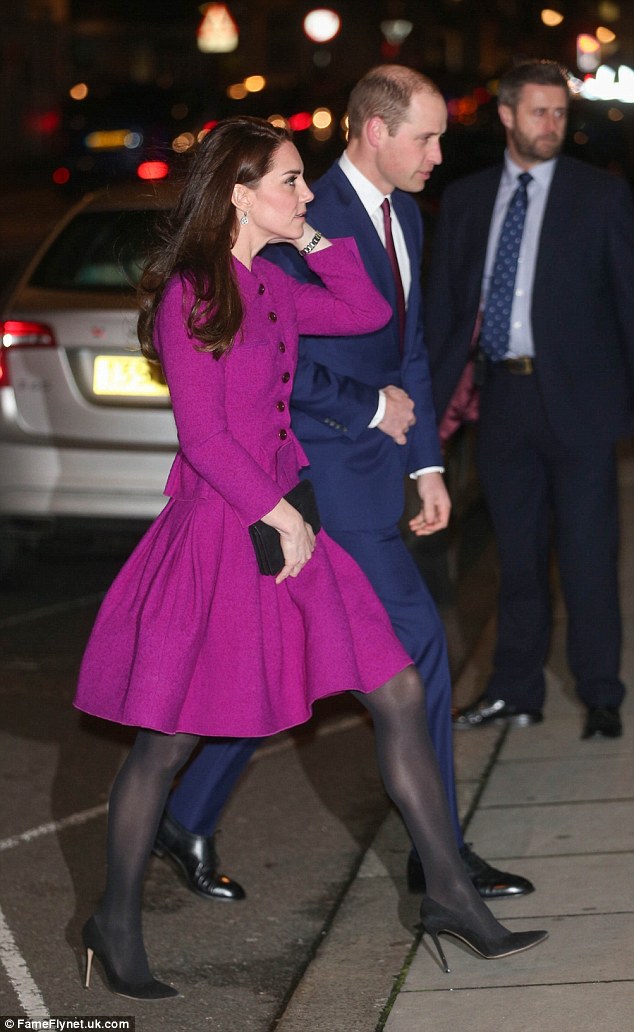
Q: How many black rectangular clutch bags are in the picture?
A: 1